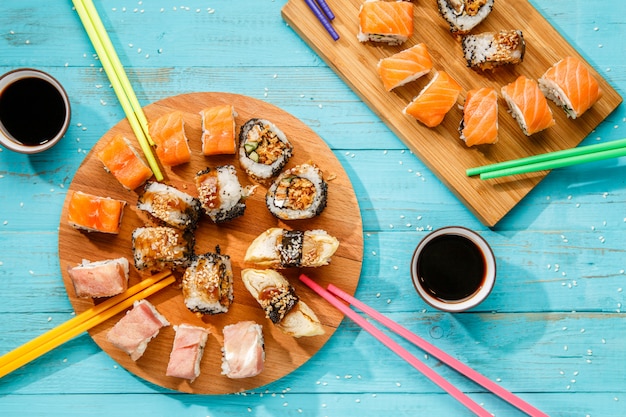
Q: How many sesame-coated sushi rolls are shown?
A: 8